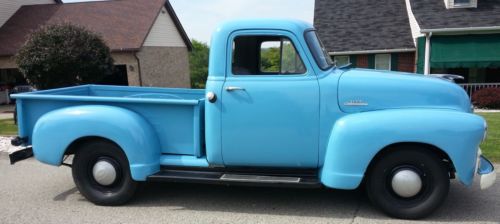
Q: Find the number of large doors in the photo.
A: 1